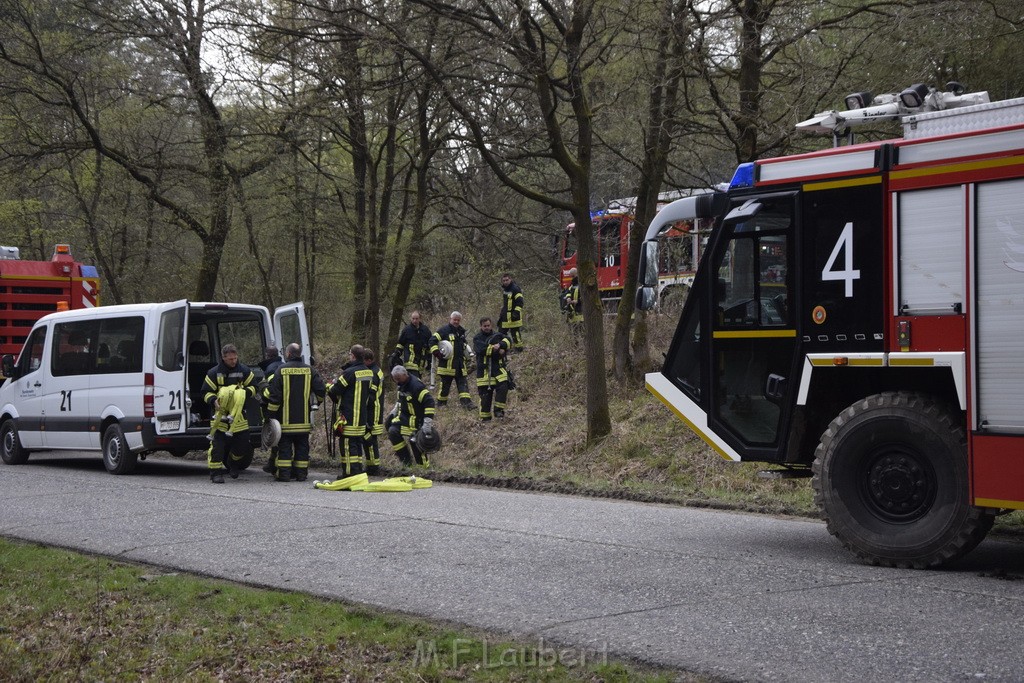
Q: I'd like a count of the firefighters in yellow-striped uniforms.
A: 11